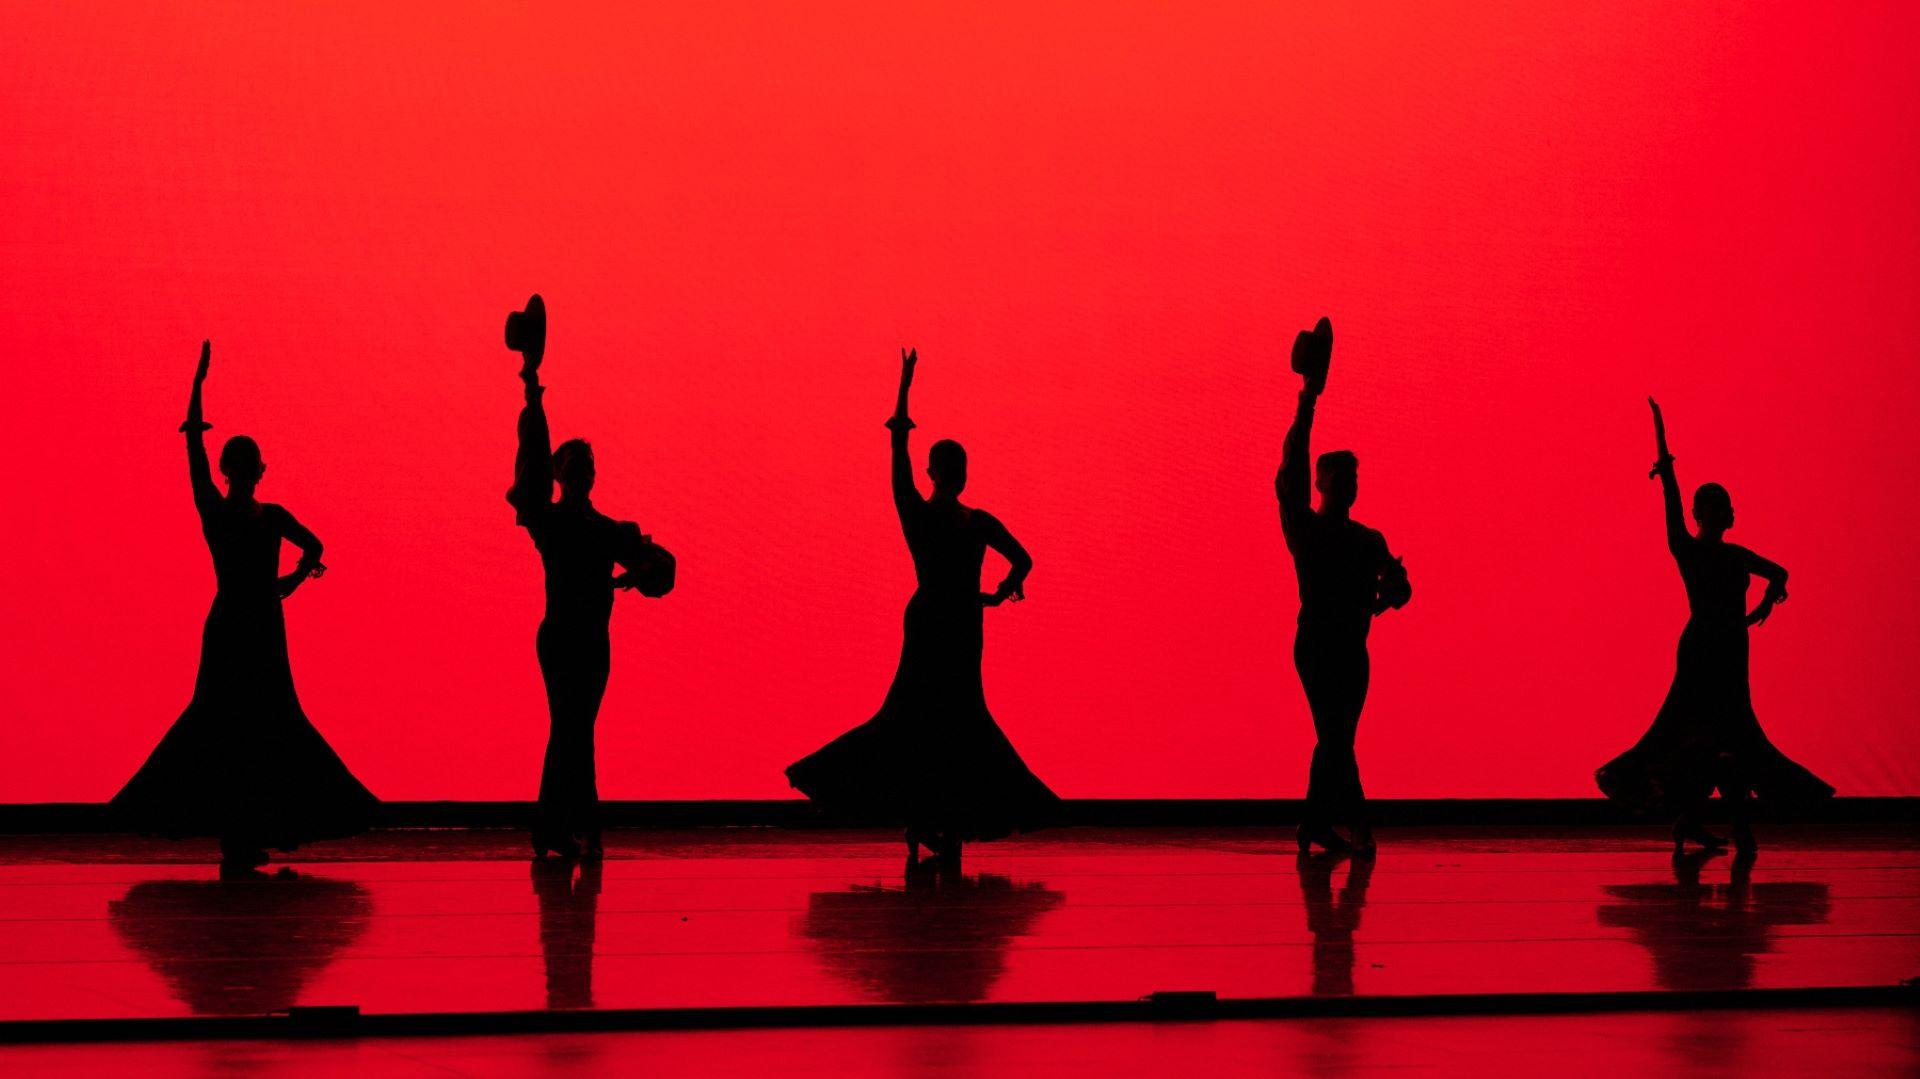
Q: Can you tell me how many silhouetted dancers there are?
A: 5